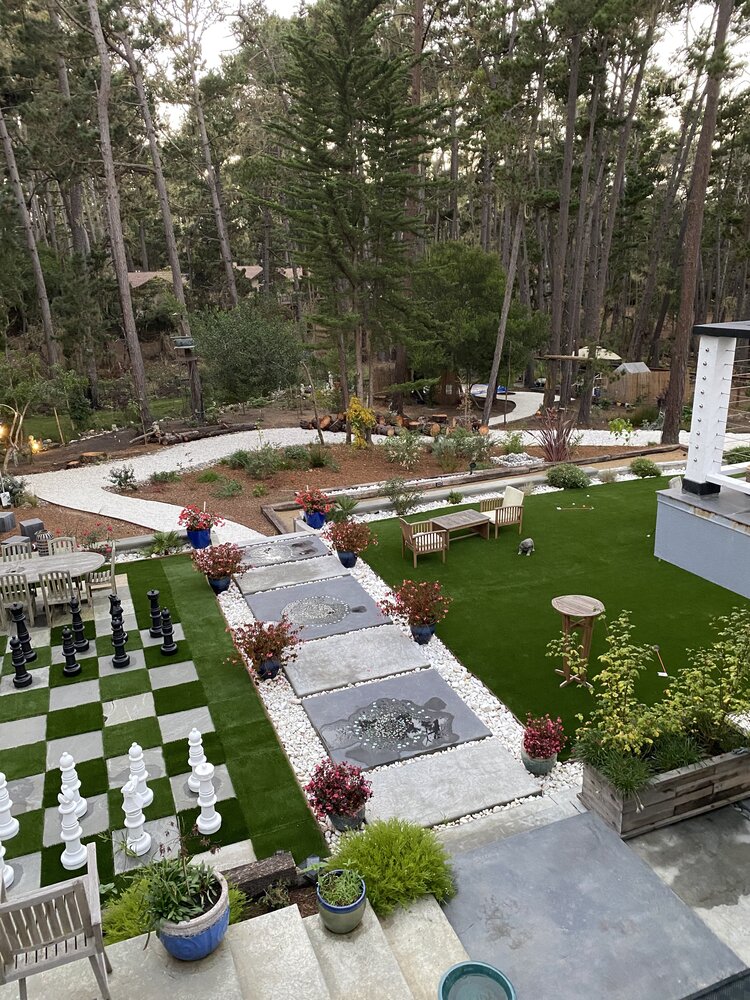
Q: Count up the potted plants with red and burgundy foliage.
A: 8